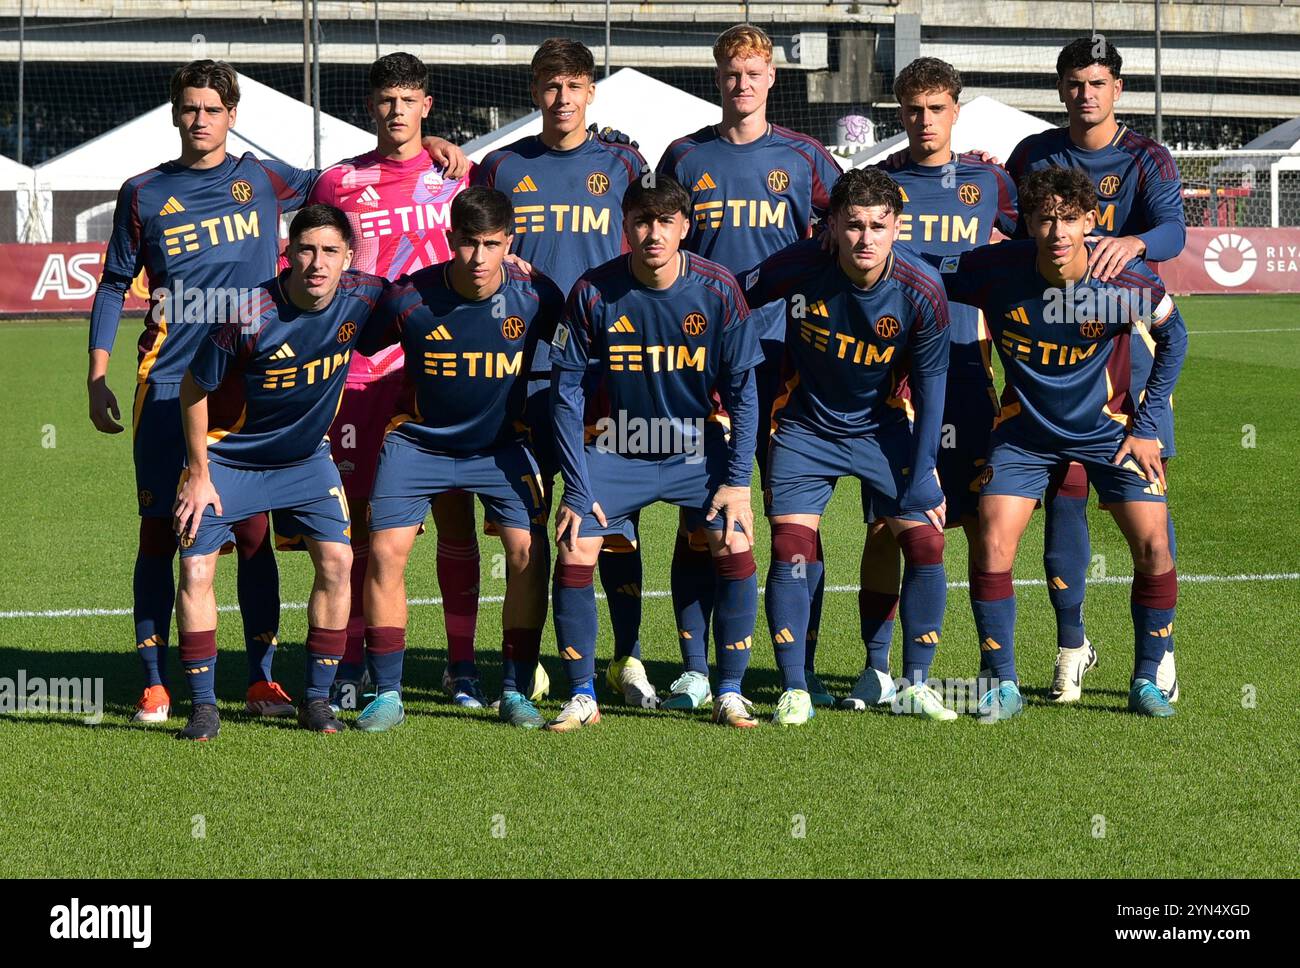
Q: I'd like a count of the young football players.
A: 11